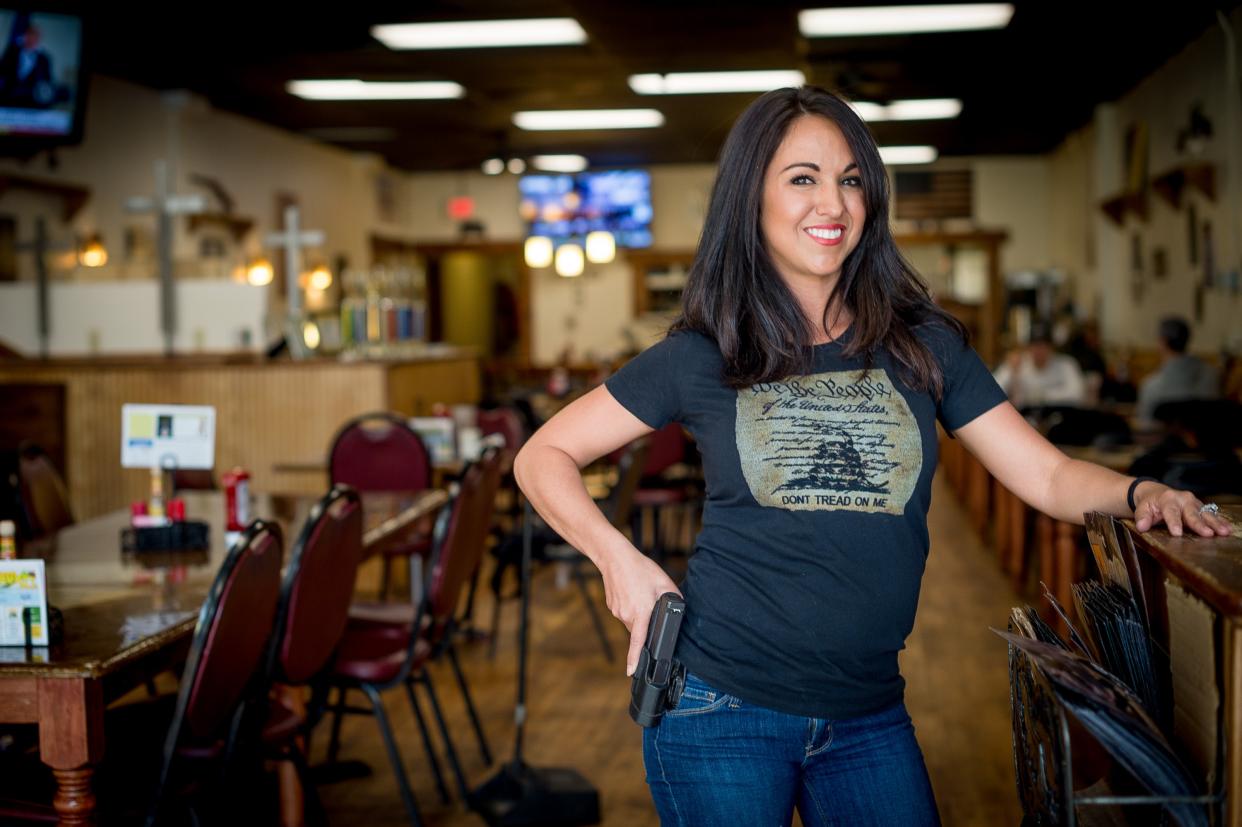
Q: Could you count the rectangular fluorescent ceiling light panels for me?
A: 8